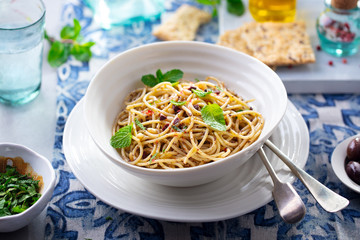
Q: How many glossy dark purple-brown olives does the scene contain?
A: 2